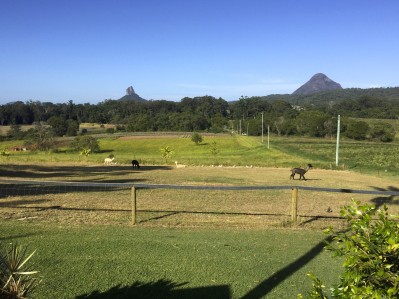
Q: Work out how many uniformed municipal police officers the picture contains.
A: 0